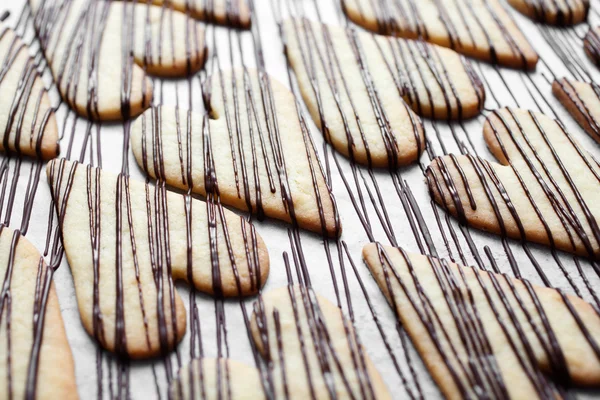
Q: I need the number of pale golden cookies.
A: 14